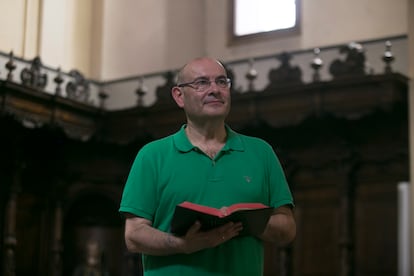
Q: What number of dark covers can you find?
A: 1